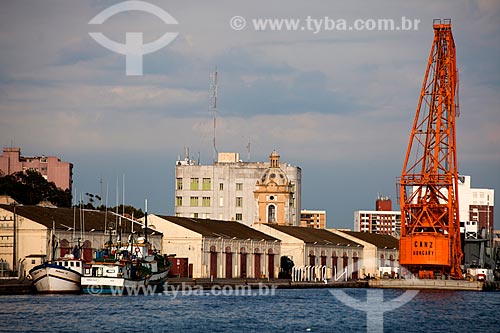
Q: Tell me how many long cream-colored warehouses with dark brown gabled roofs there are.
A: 4